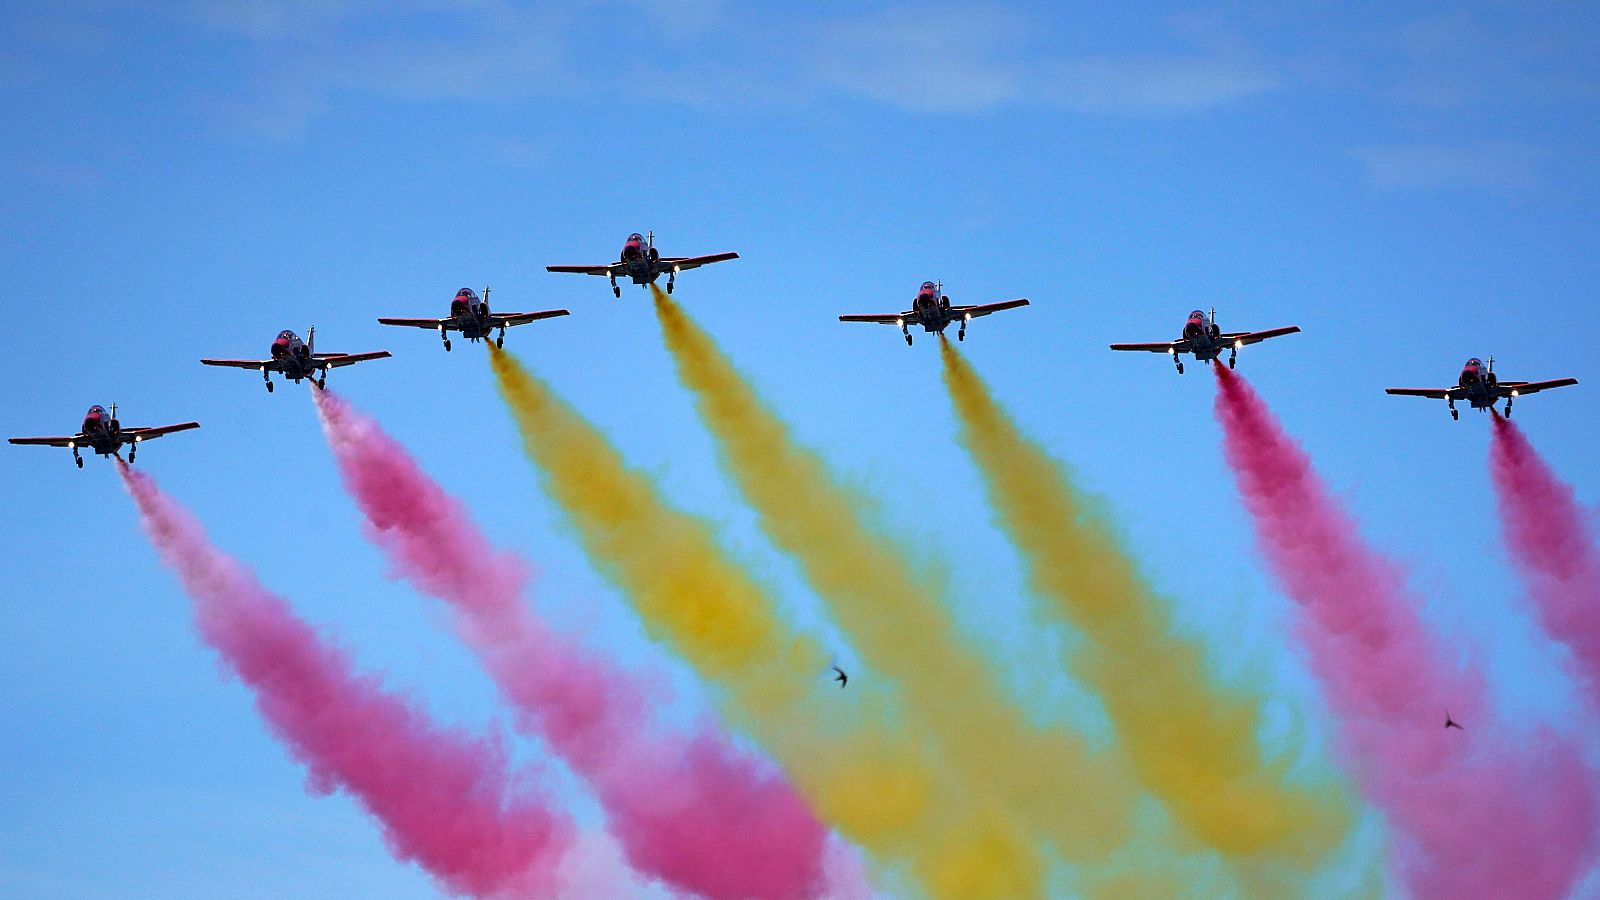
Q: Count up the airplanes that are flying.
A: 7